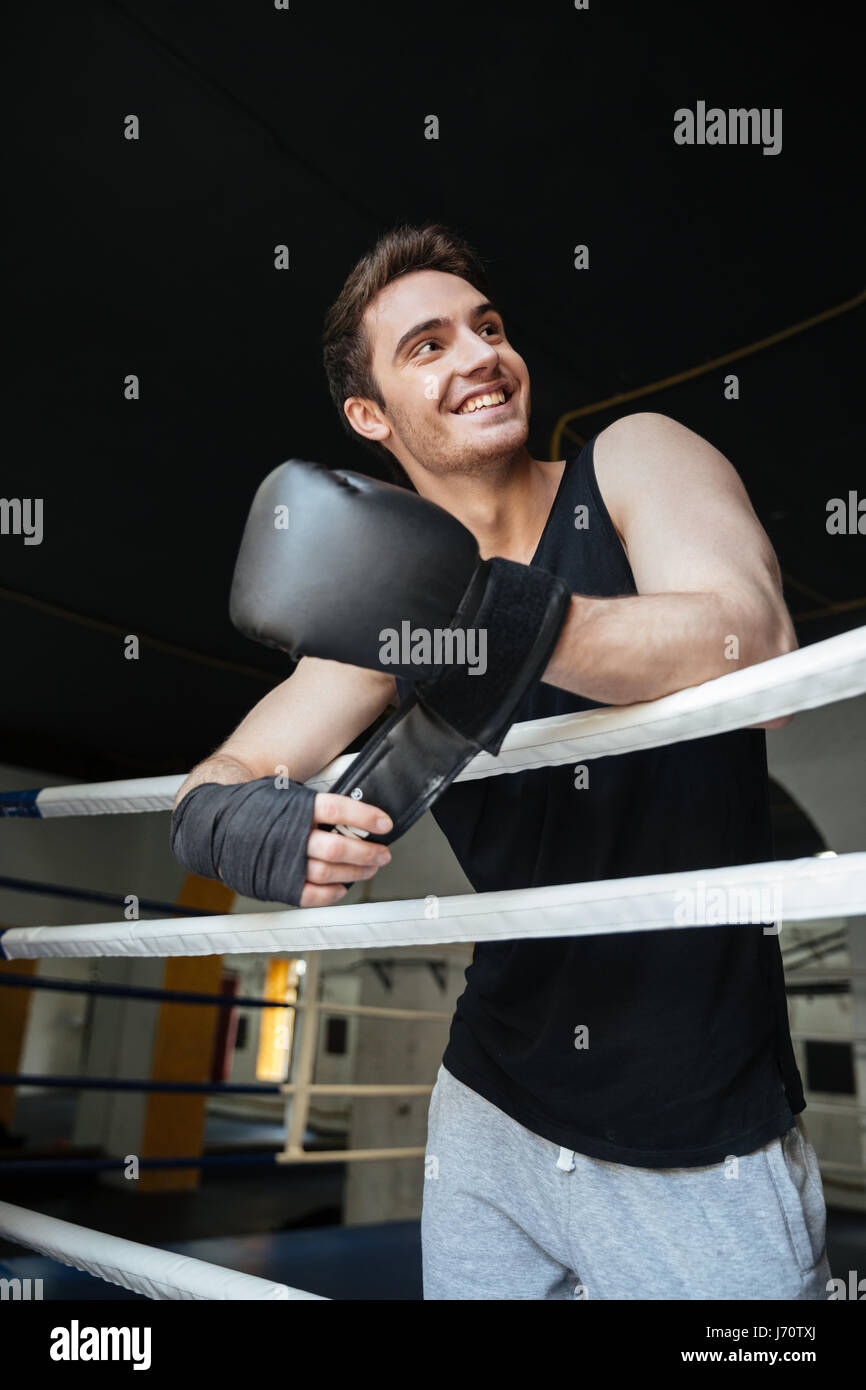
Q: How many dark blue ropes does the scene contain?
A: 4